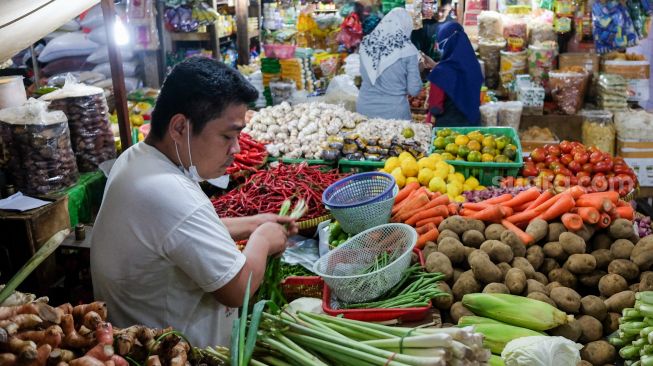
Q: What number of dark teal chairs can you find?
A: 0